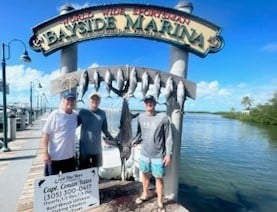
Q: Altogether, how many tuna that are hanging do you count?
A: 9